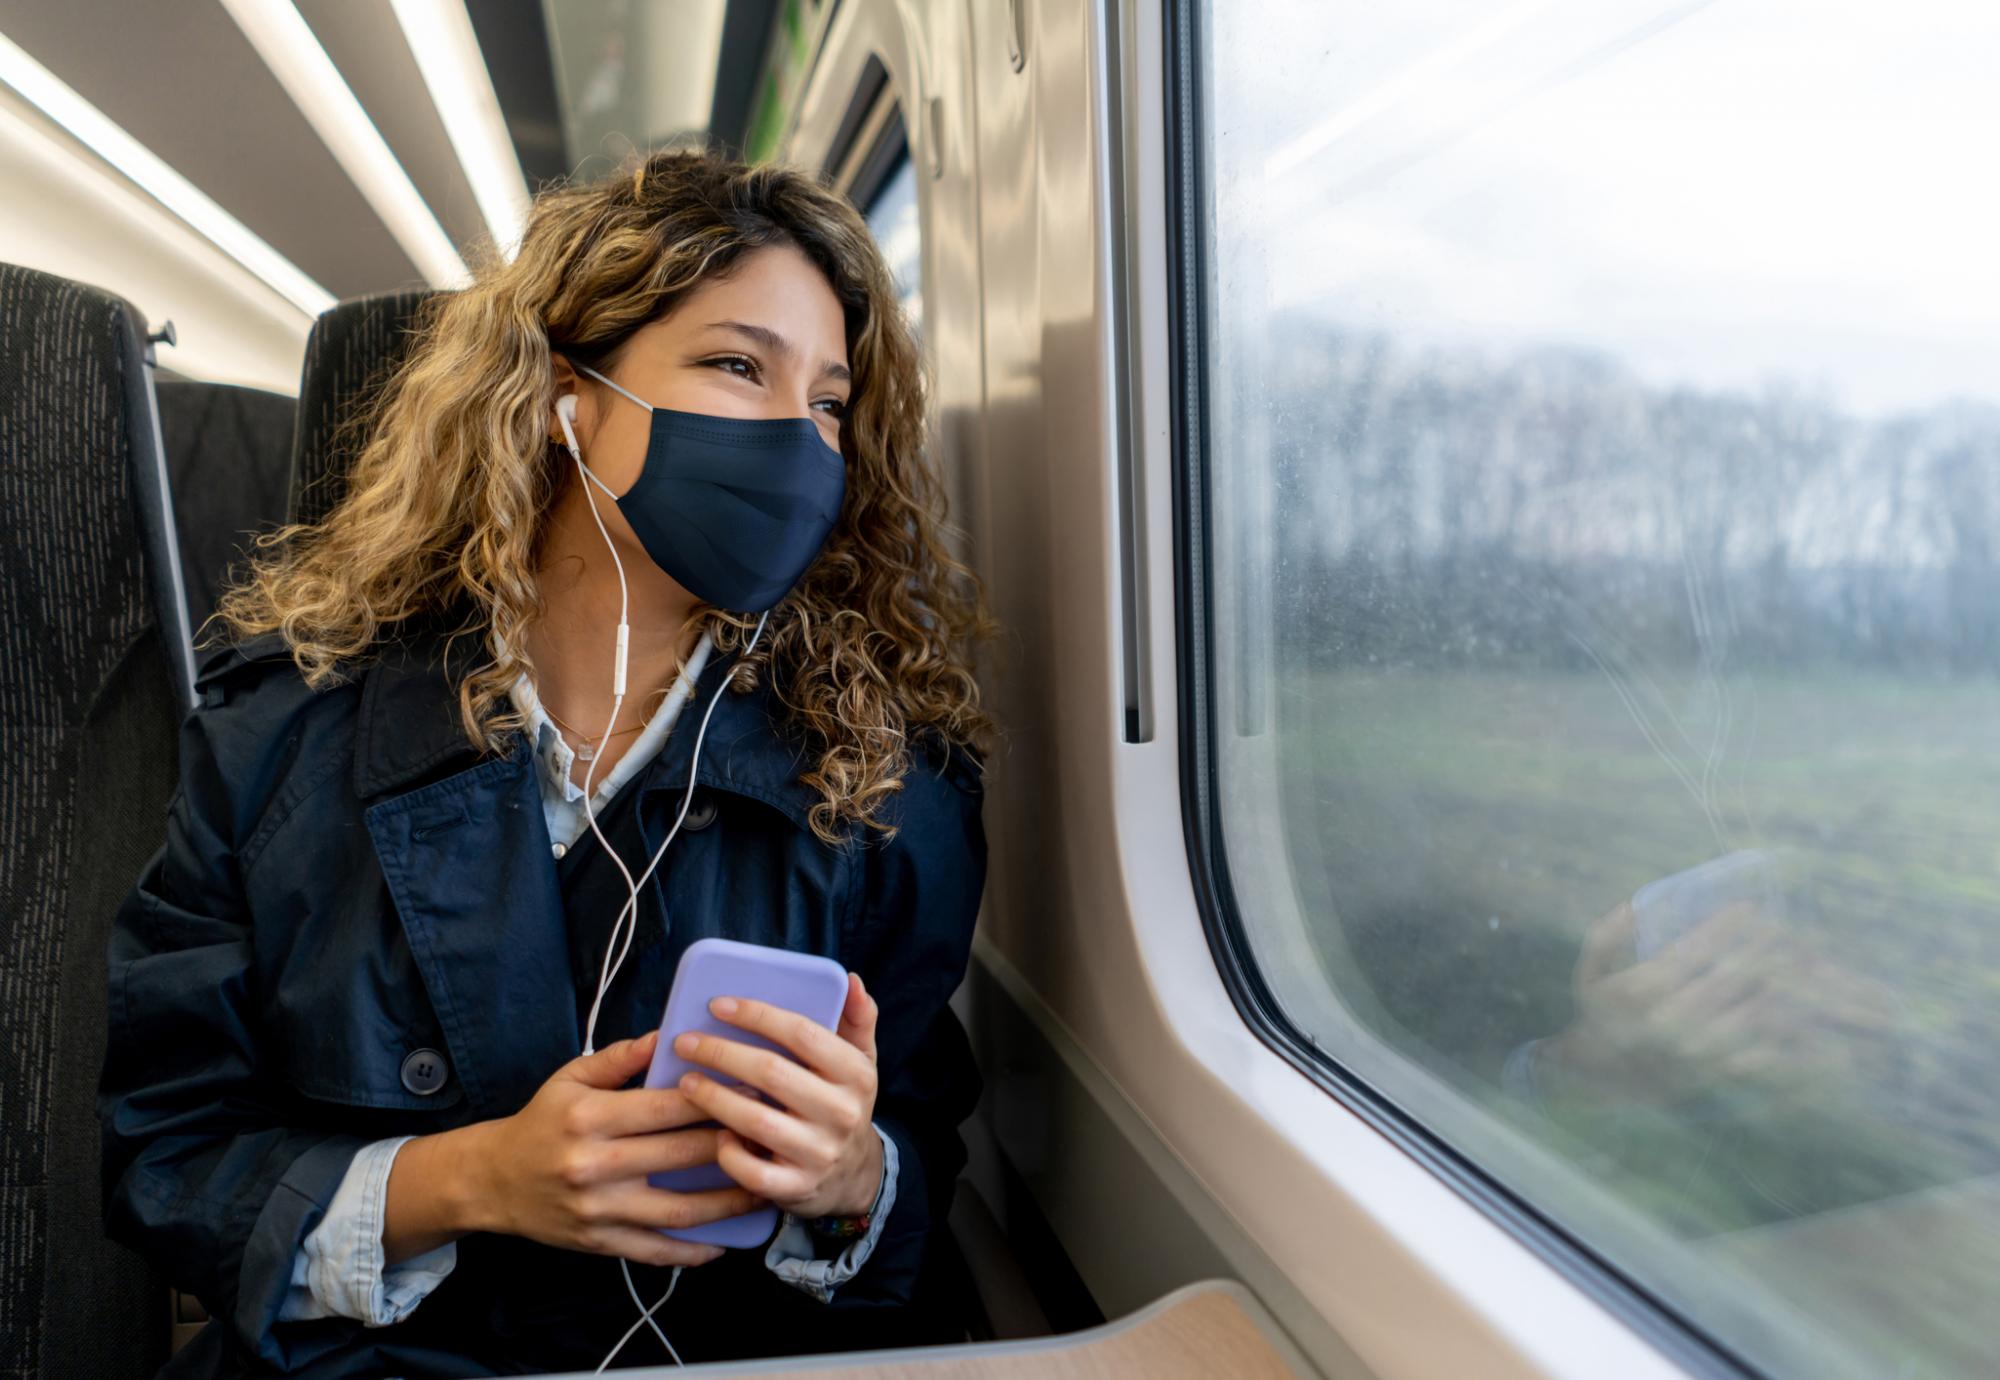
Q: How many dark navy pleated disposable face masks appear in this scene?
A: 1